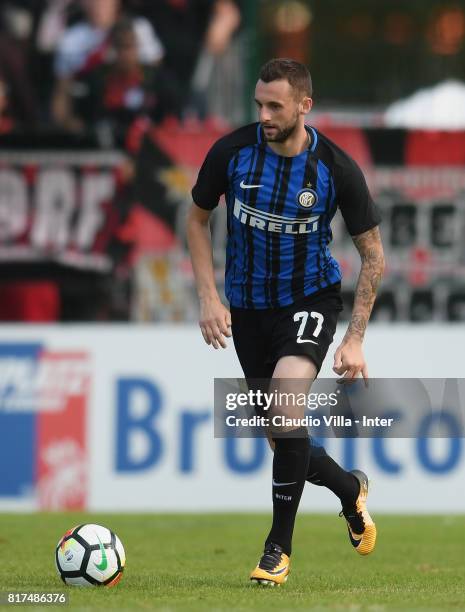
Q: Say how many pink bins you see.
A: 0